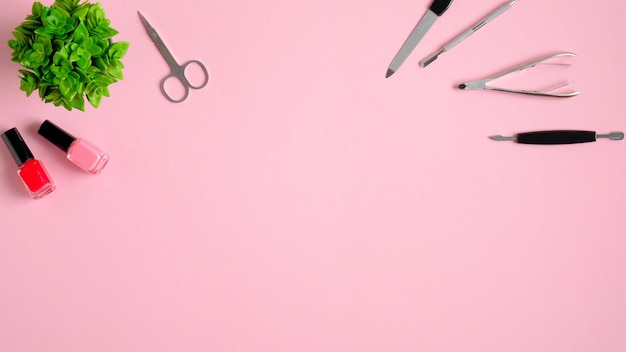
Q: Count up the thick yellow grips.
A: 0